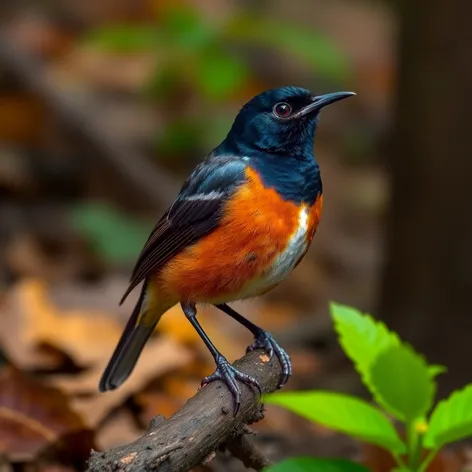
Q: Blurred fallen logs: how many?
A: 1